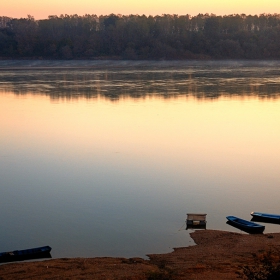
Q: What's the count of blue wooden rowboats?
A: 3